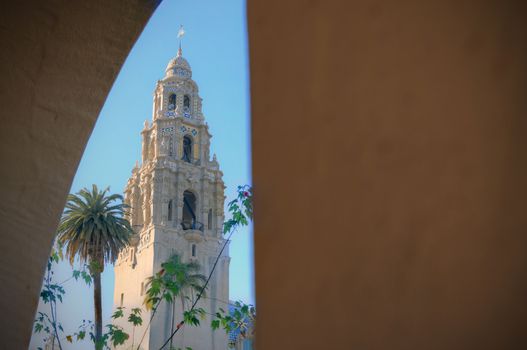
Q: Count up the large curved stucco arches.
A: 1